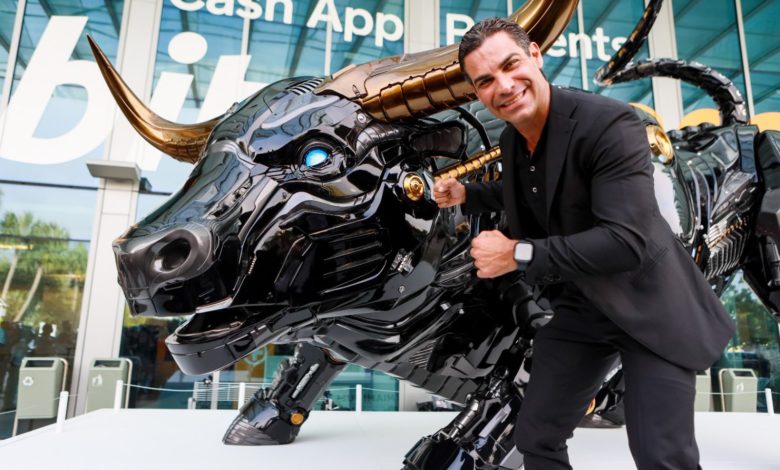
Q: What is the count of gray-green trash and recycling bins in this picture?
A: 4